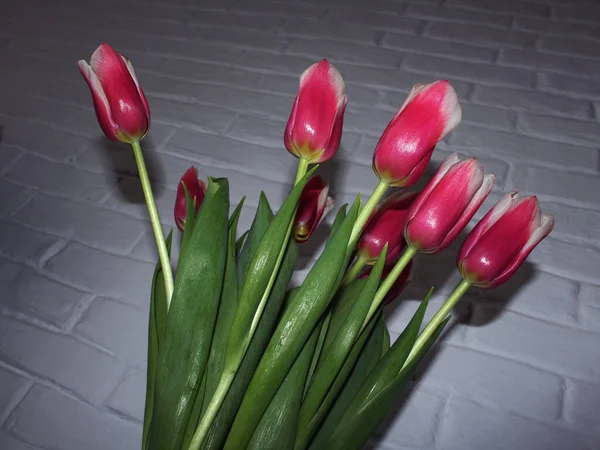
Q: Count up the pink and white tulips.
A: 9